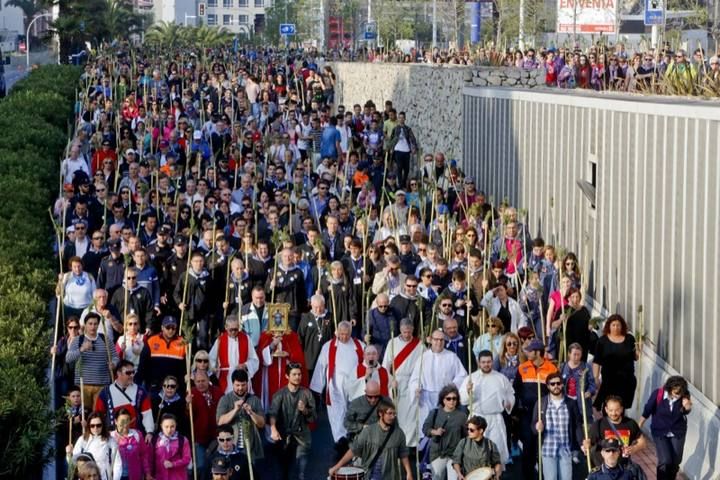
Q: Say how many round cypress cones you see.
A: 0